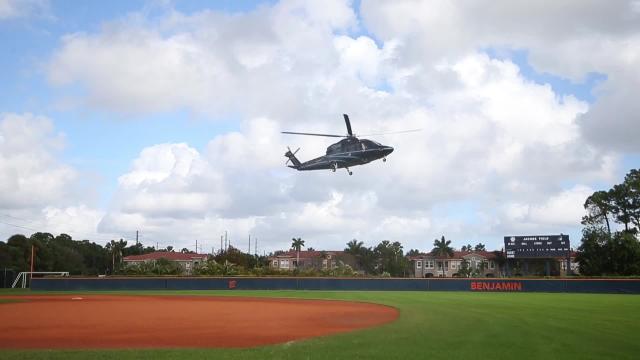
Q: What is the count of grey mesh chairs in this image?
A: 0